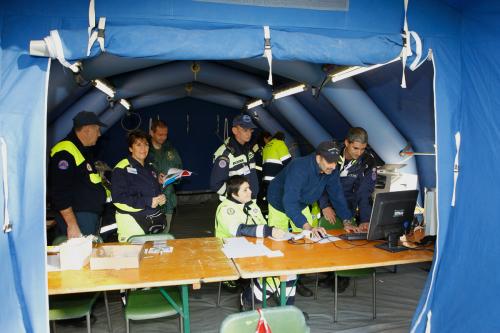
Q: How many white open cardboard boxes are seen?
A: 2